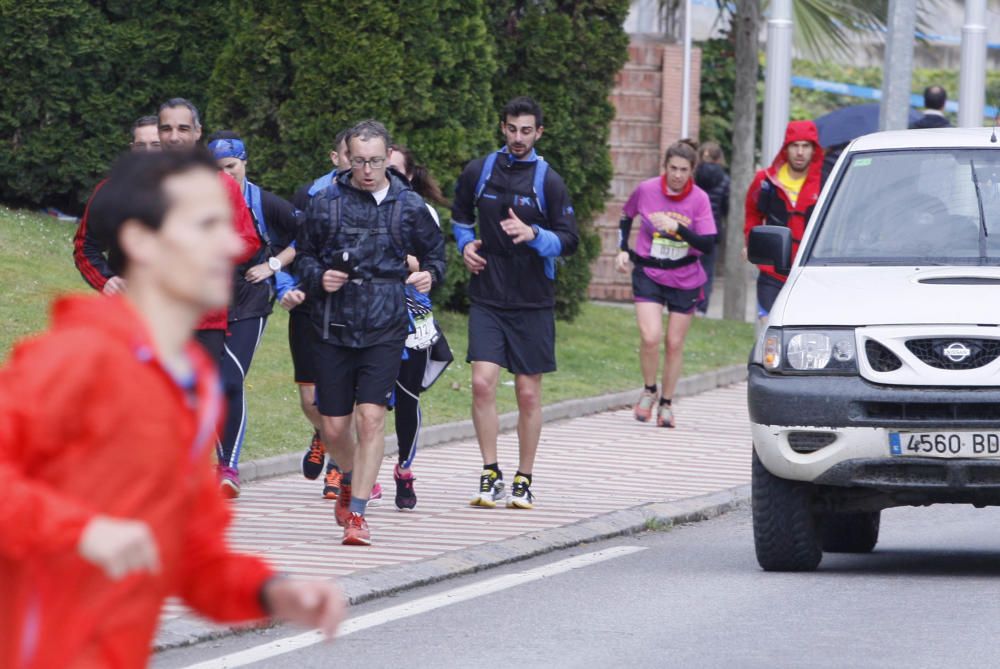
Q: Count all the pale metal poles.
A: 4